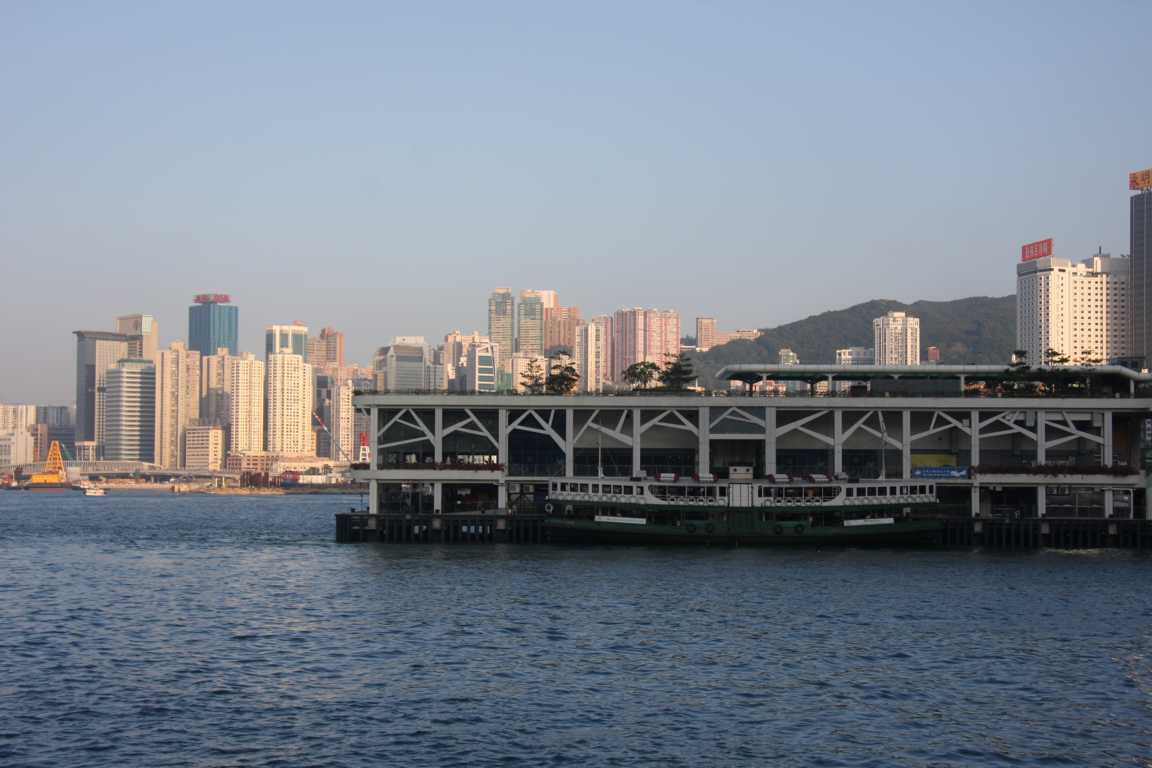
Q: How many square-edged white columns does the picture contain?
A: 12